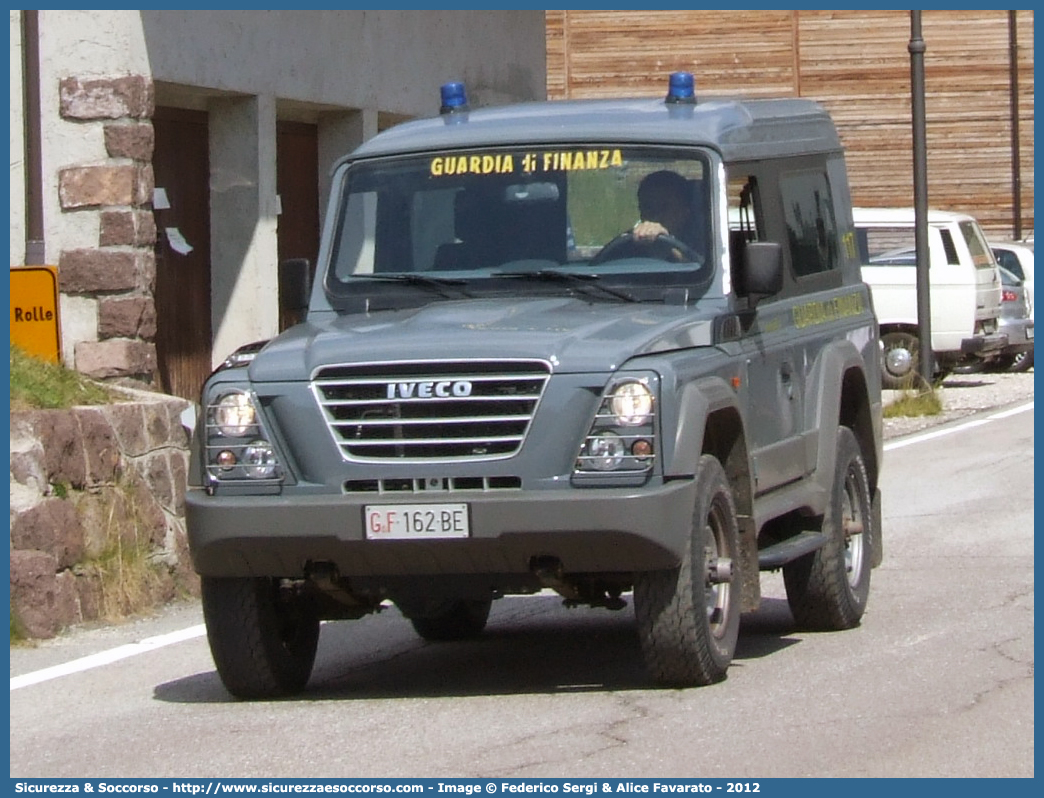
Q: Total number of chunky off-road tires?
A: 4